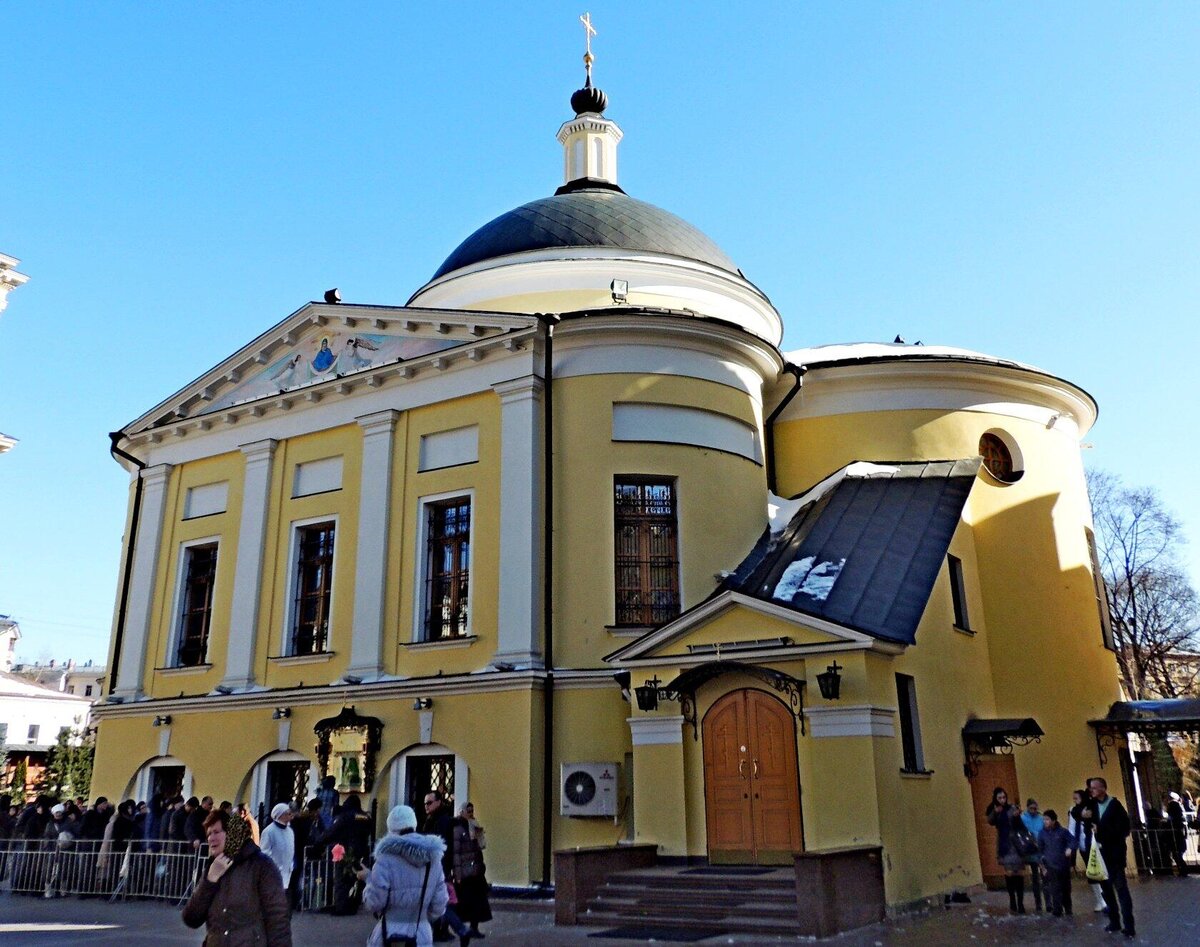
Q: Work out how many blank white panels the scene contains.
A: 4